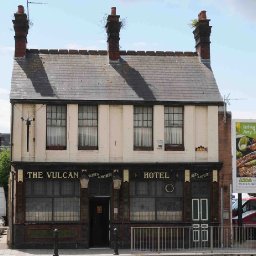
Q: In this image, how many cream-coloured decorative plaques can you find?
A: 4